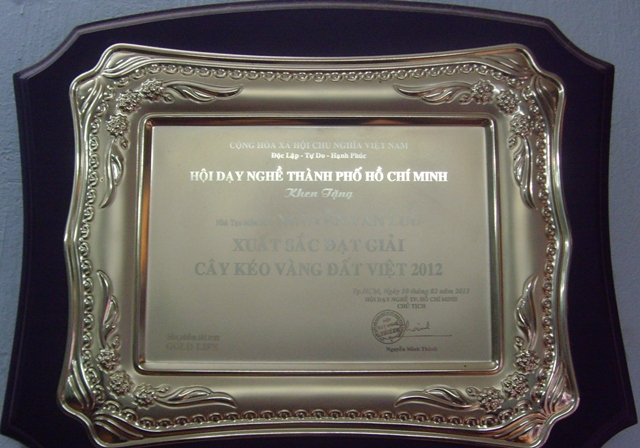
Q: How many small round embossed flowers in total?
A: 12